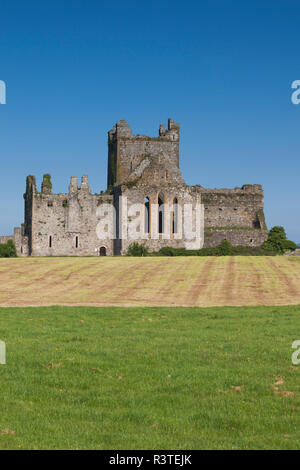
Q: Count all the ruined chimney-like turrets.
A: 4